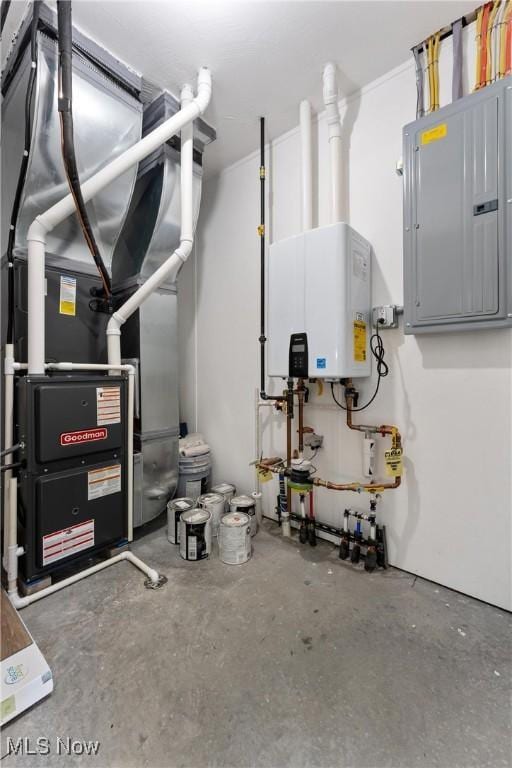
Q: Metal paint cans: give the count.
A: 6